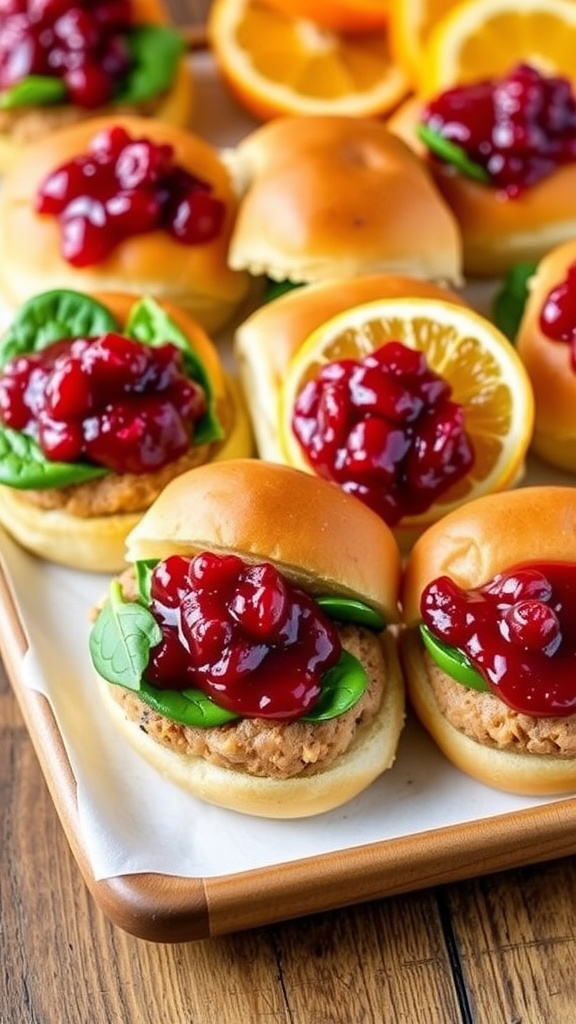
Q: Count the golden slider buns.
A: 9